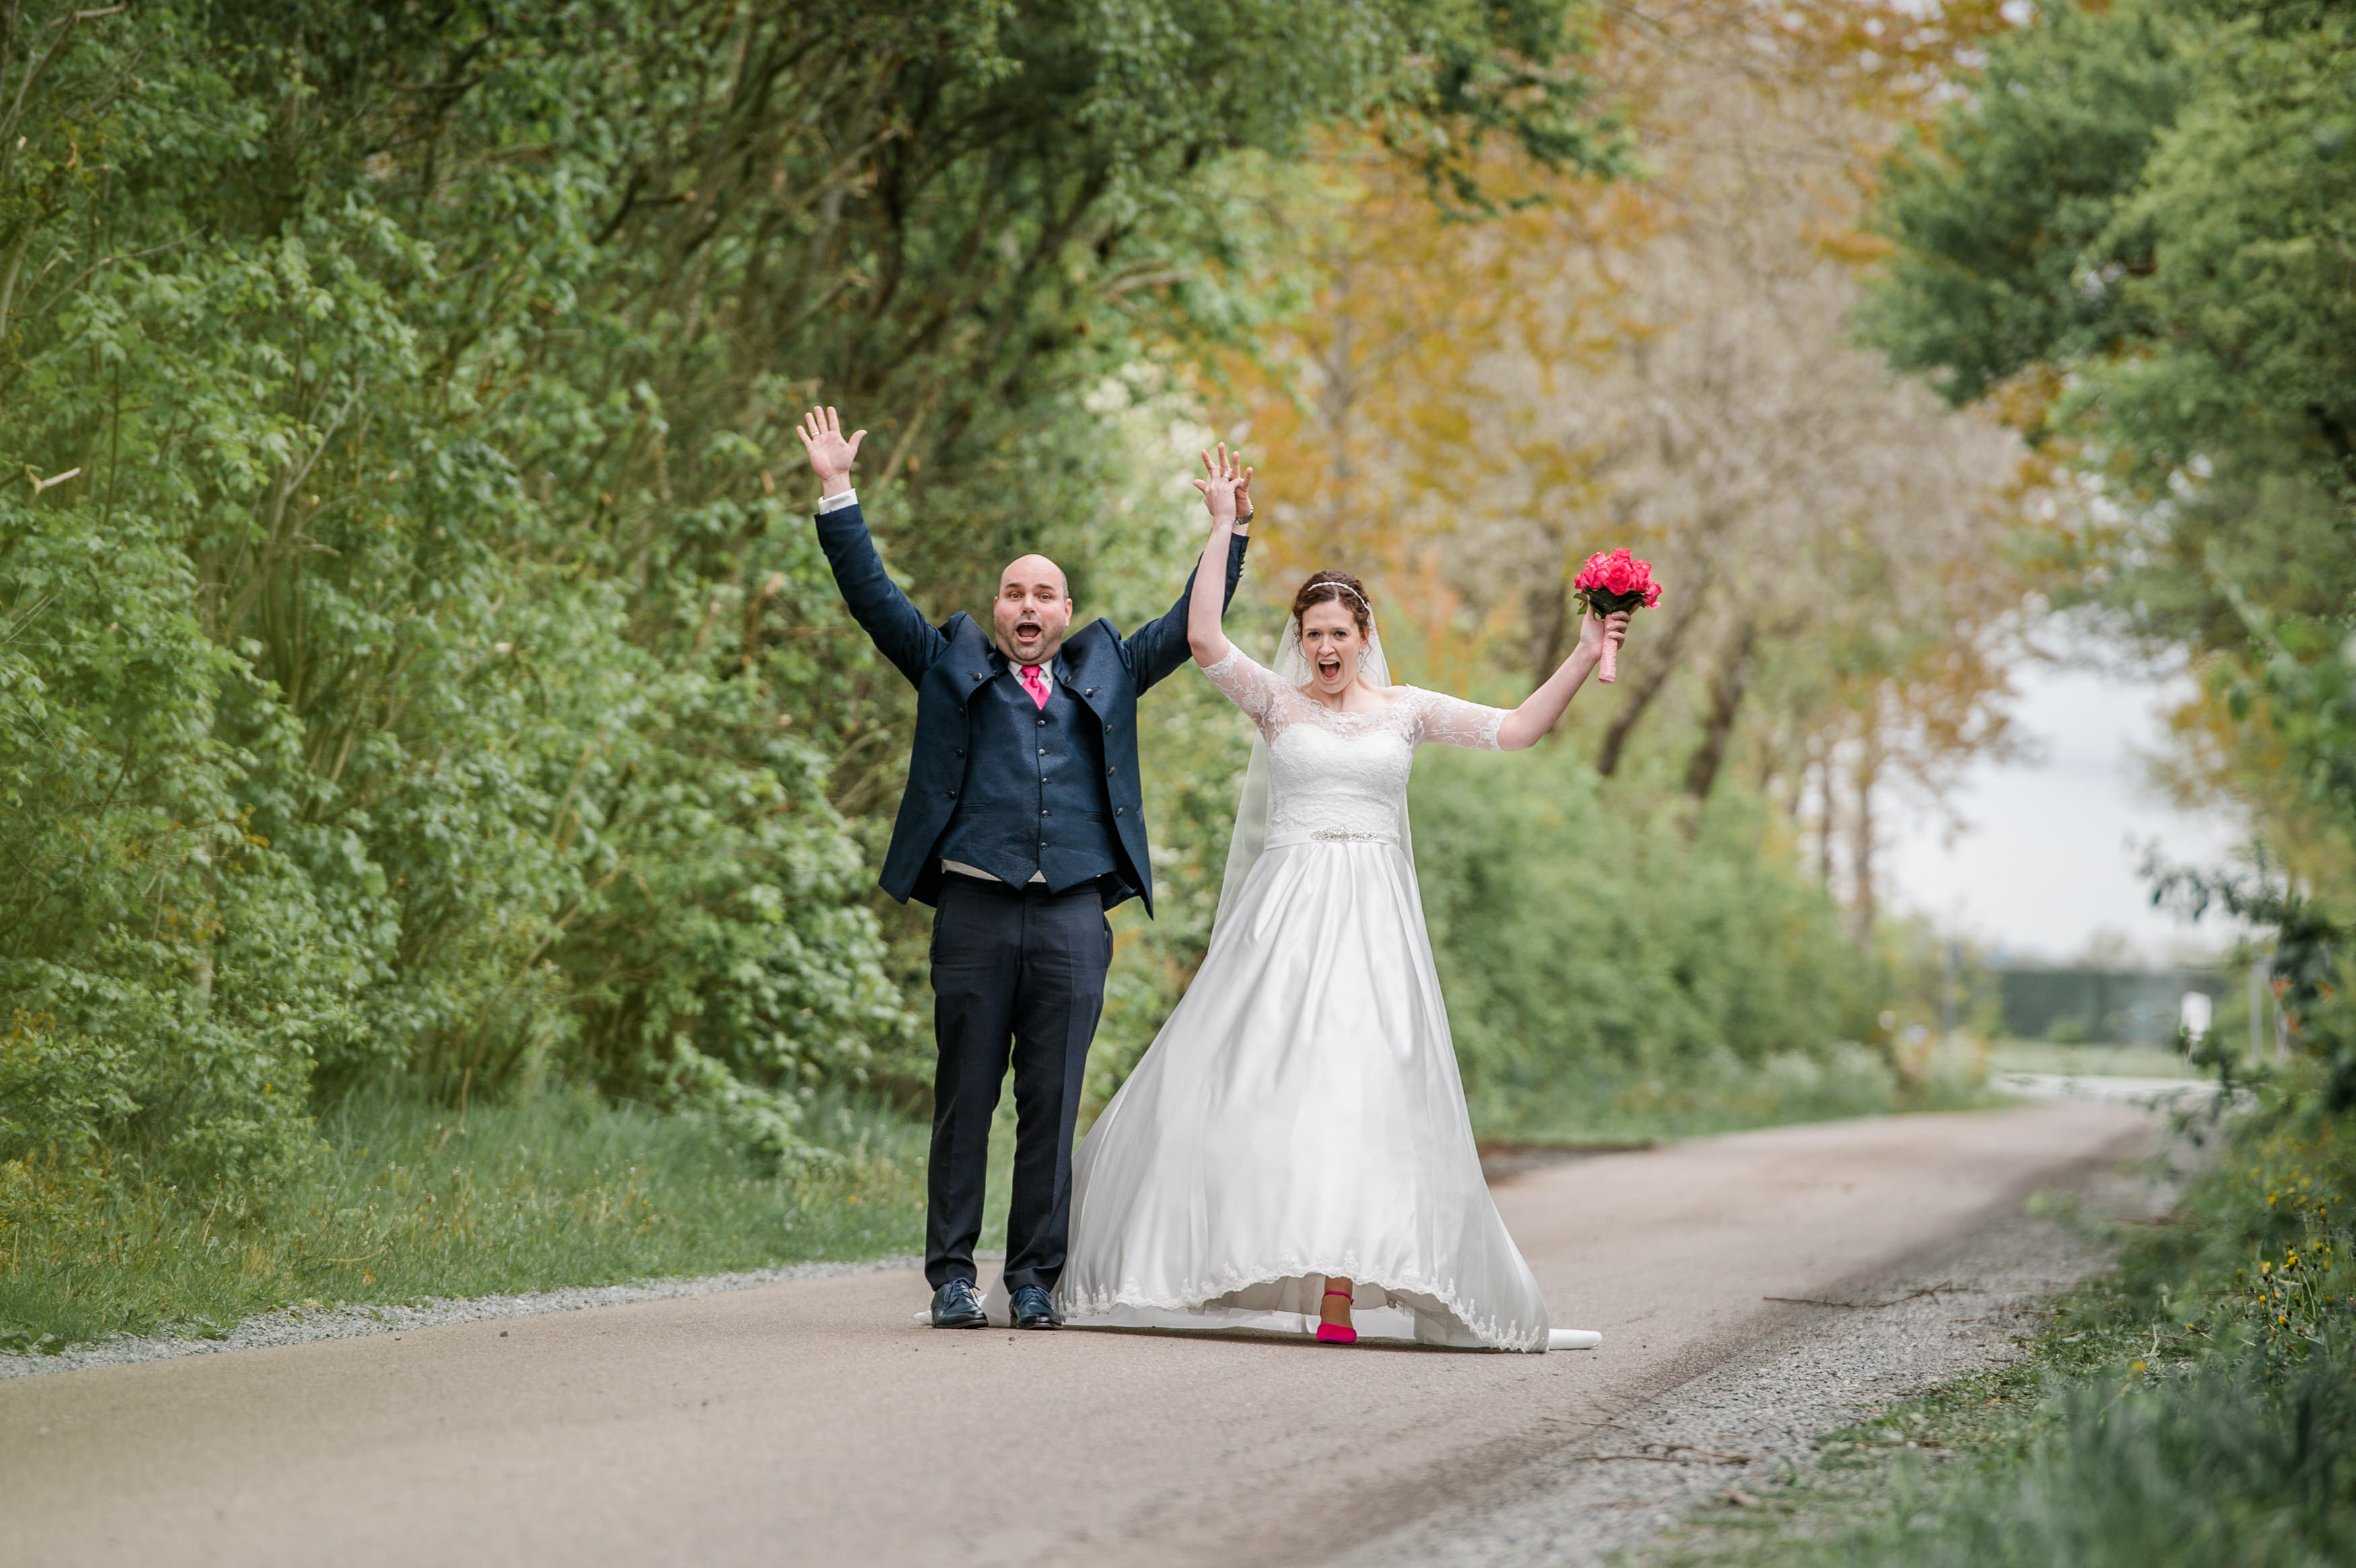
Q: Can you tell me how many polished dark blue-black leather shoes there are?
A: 2